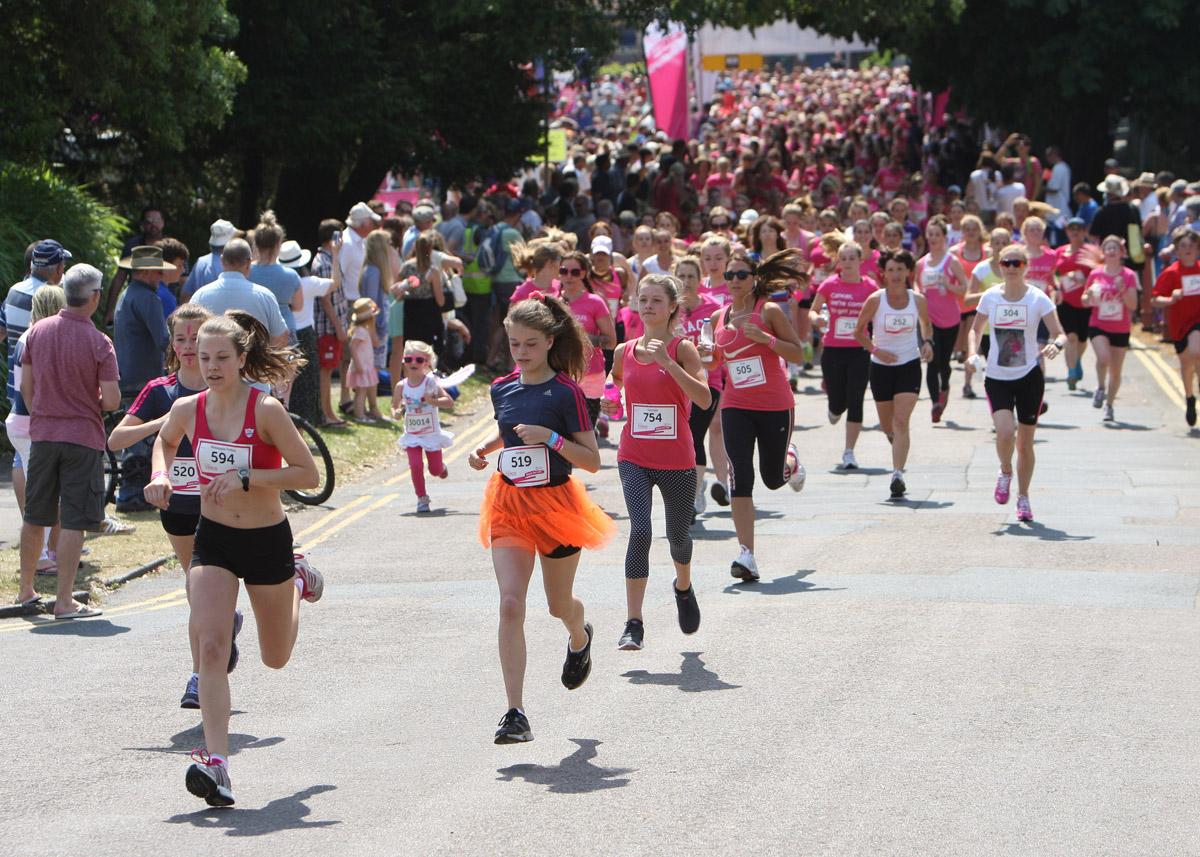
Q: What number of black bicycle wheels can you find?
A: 2